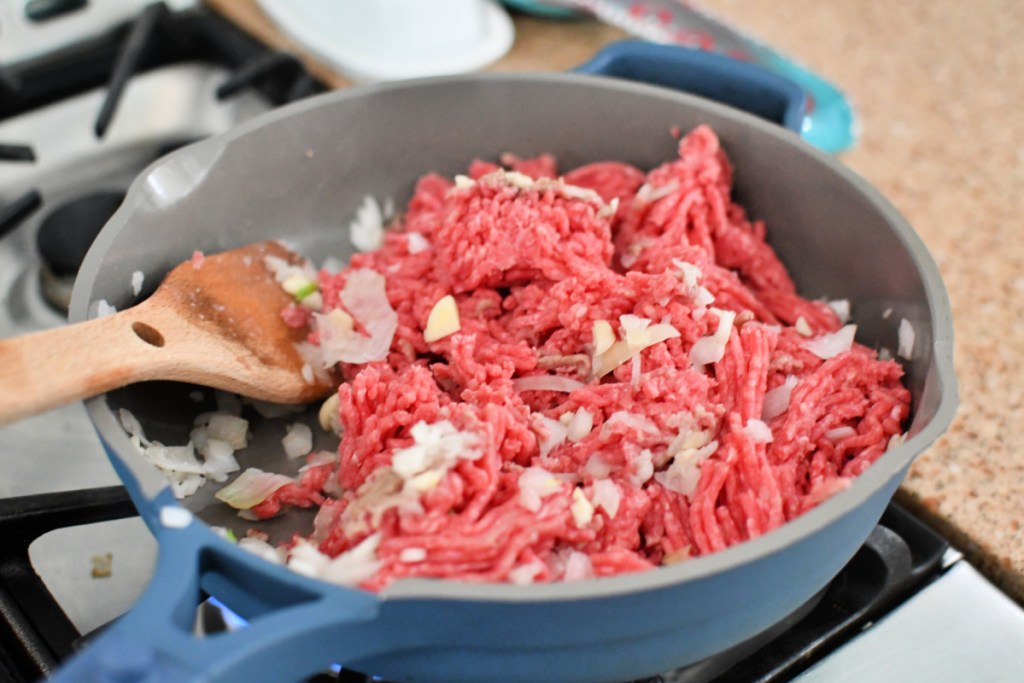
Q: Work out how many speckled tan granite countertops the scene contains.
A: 1